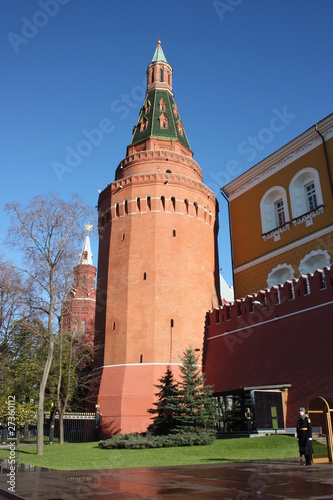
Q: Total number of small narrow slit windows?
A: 6